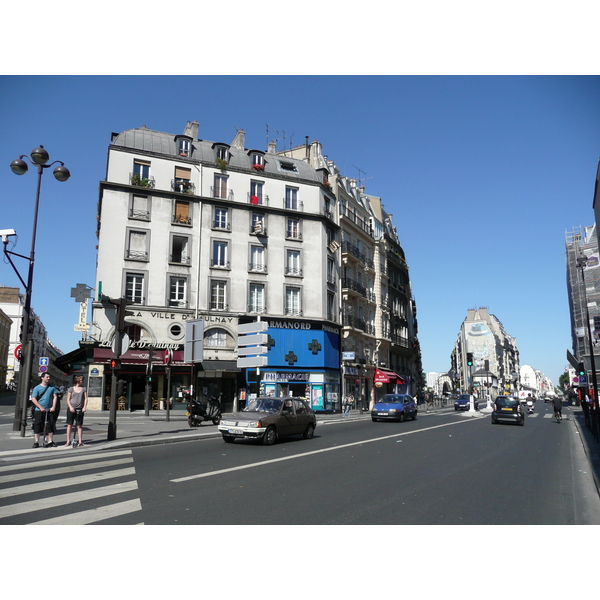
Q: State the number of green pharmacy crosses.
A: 4